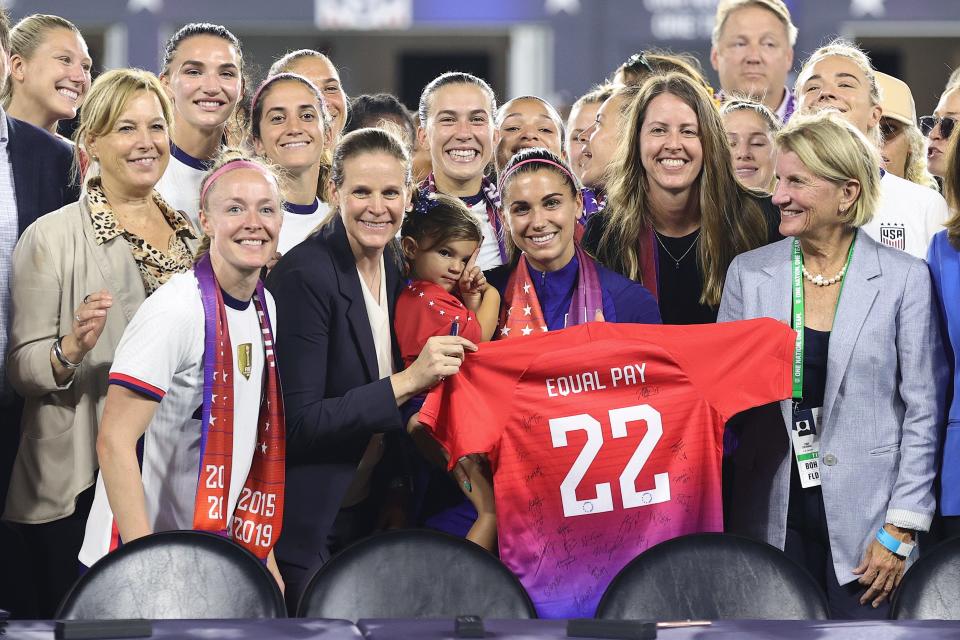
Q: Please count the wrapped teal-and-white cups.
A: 0